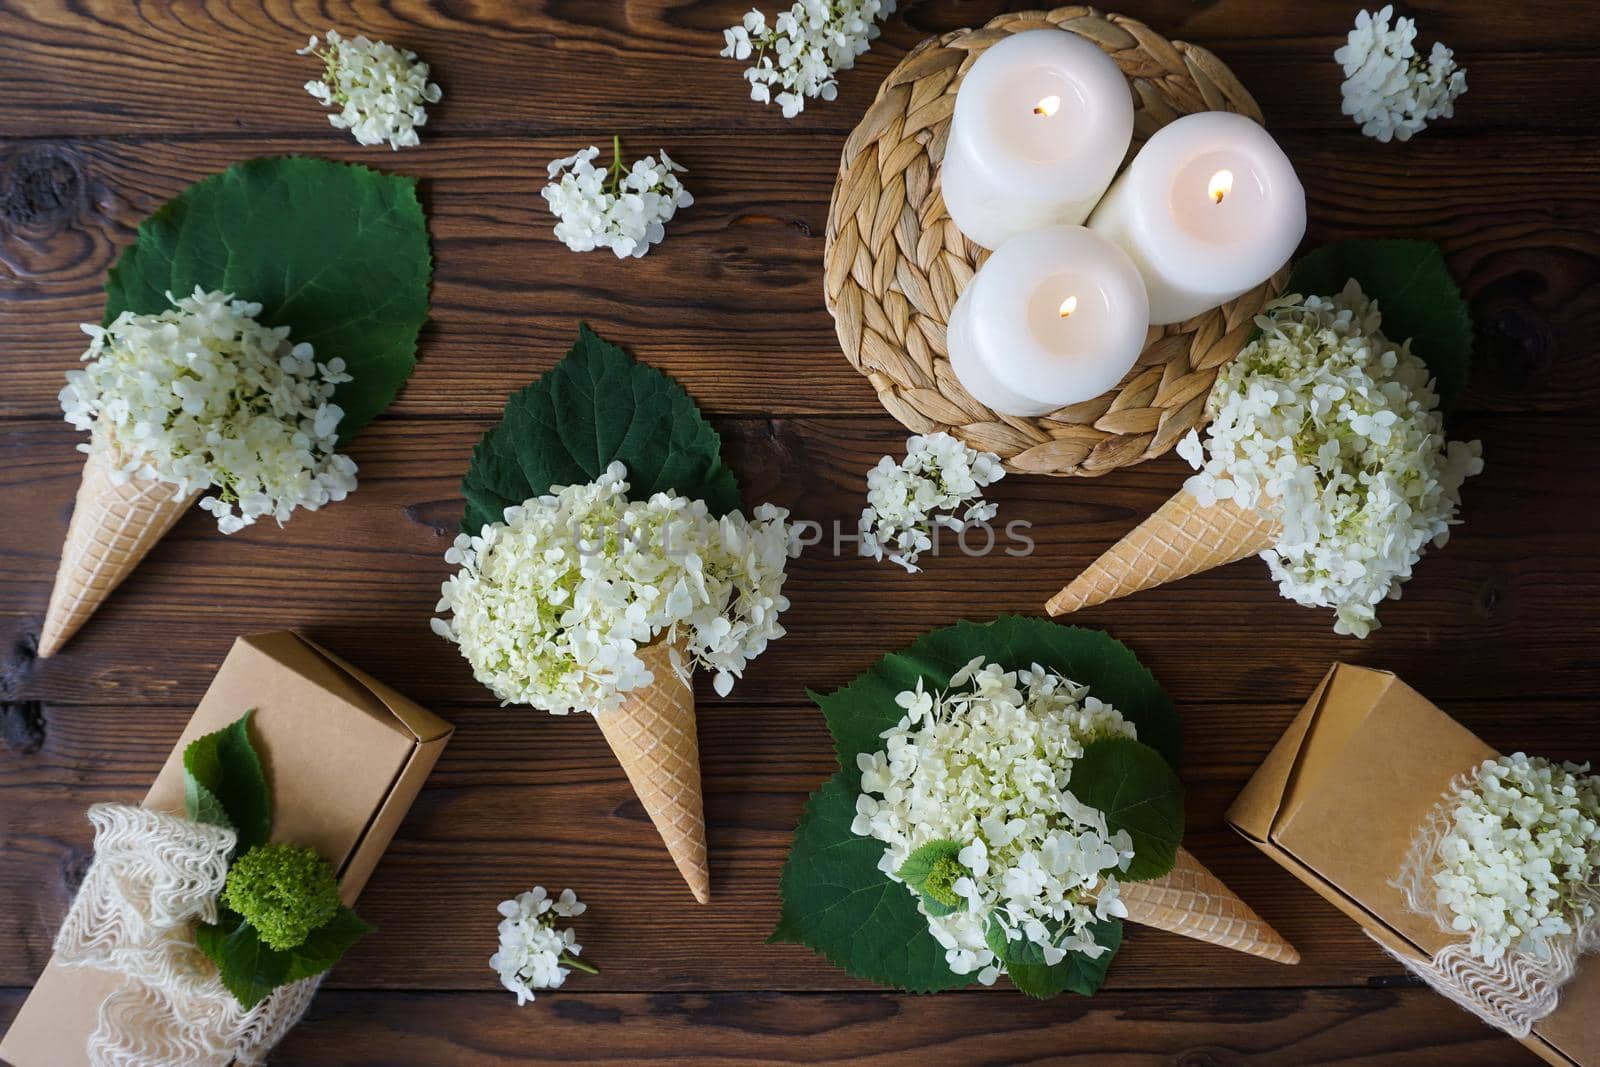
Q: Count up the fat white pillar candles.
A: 3